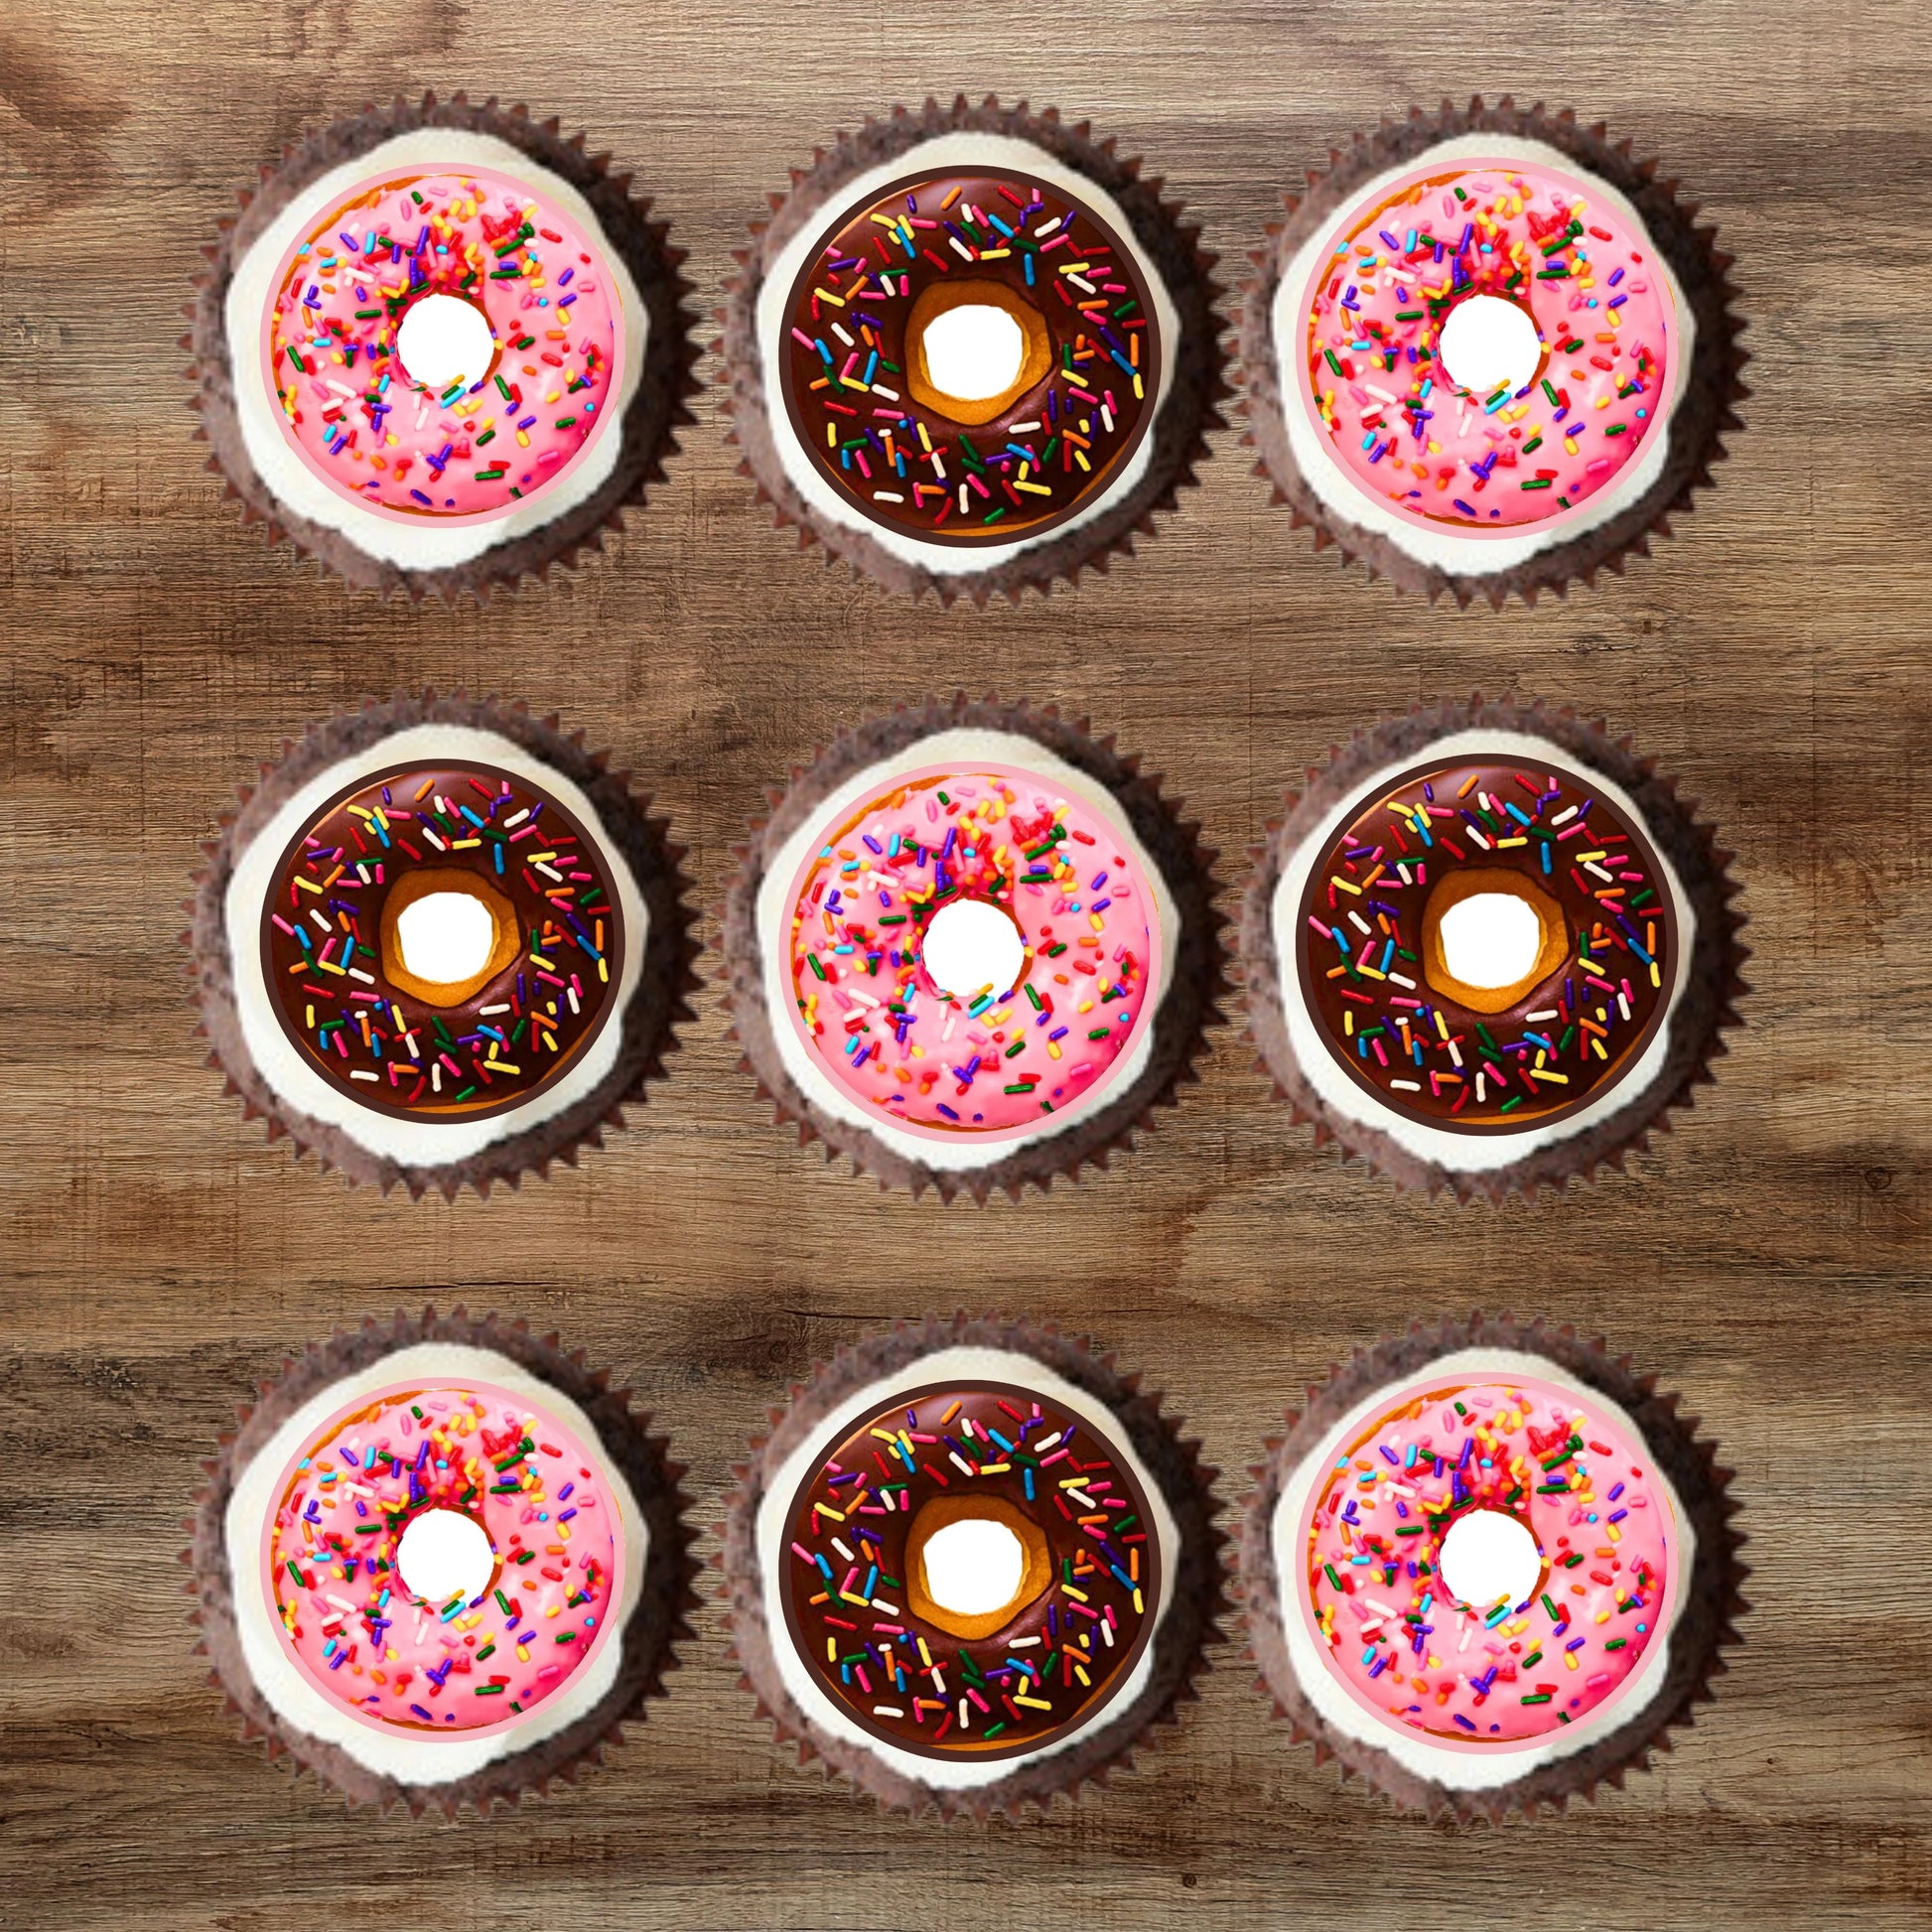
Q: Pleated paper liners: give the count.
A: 9